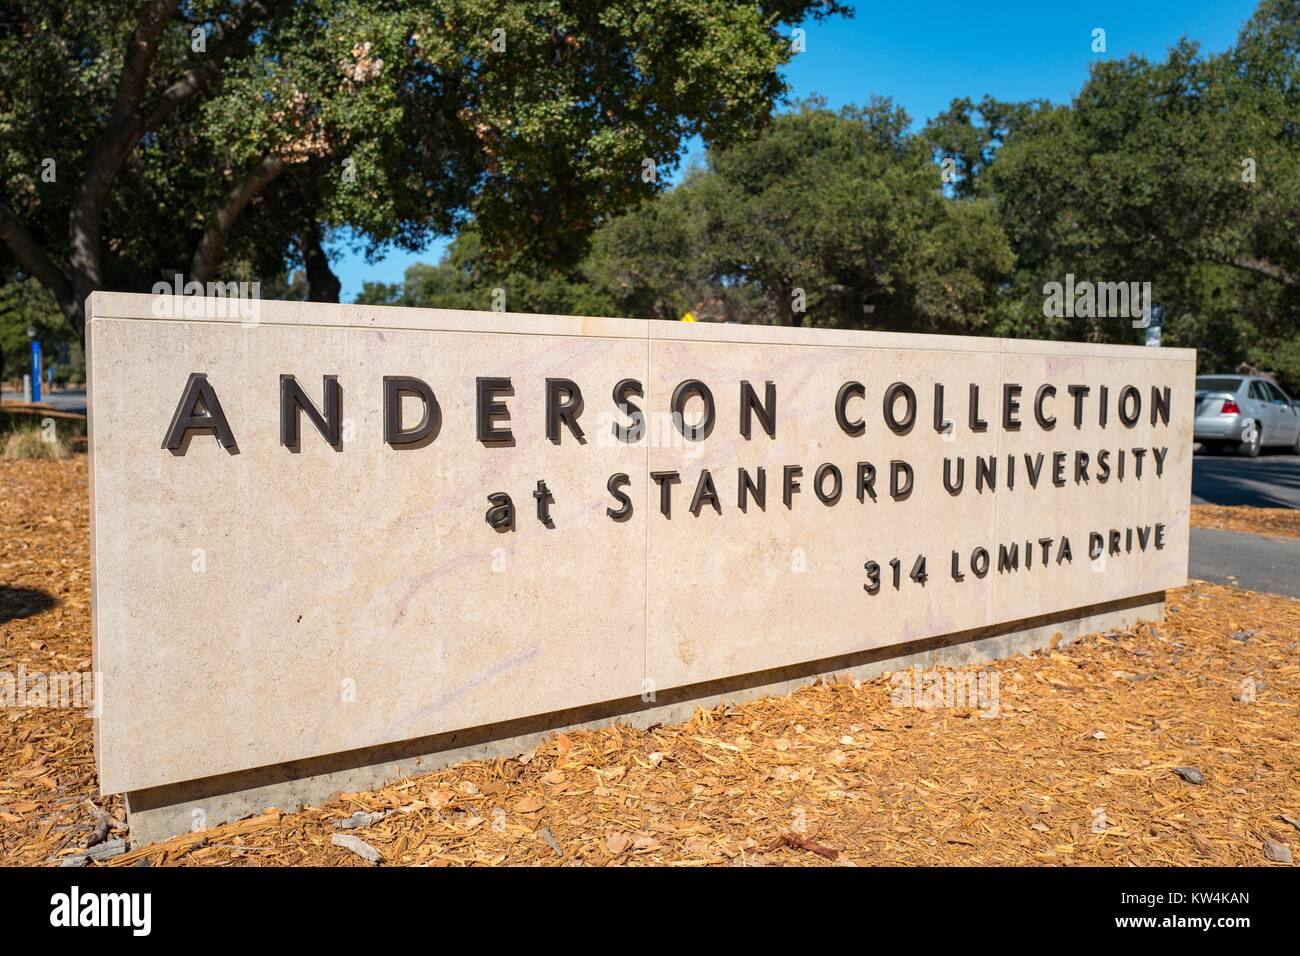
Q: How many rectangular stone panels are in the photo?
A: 3